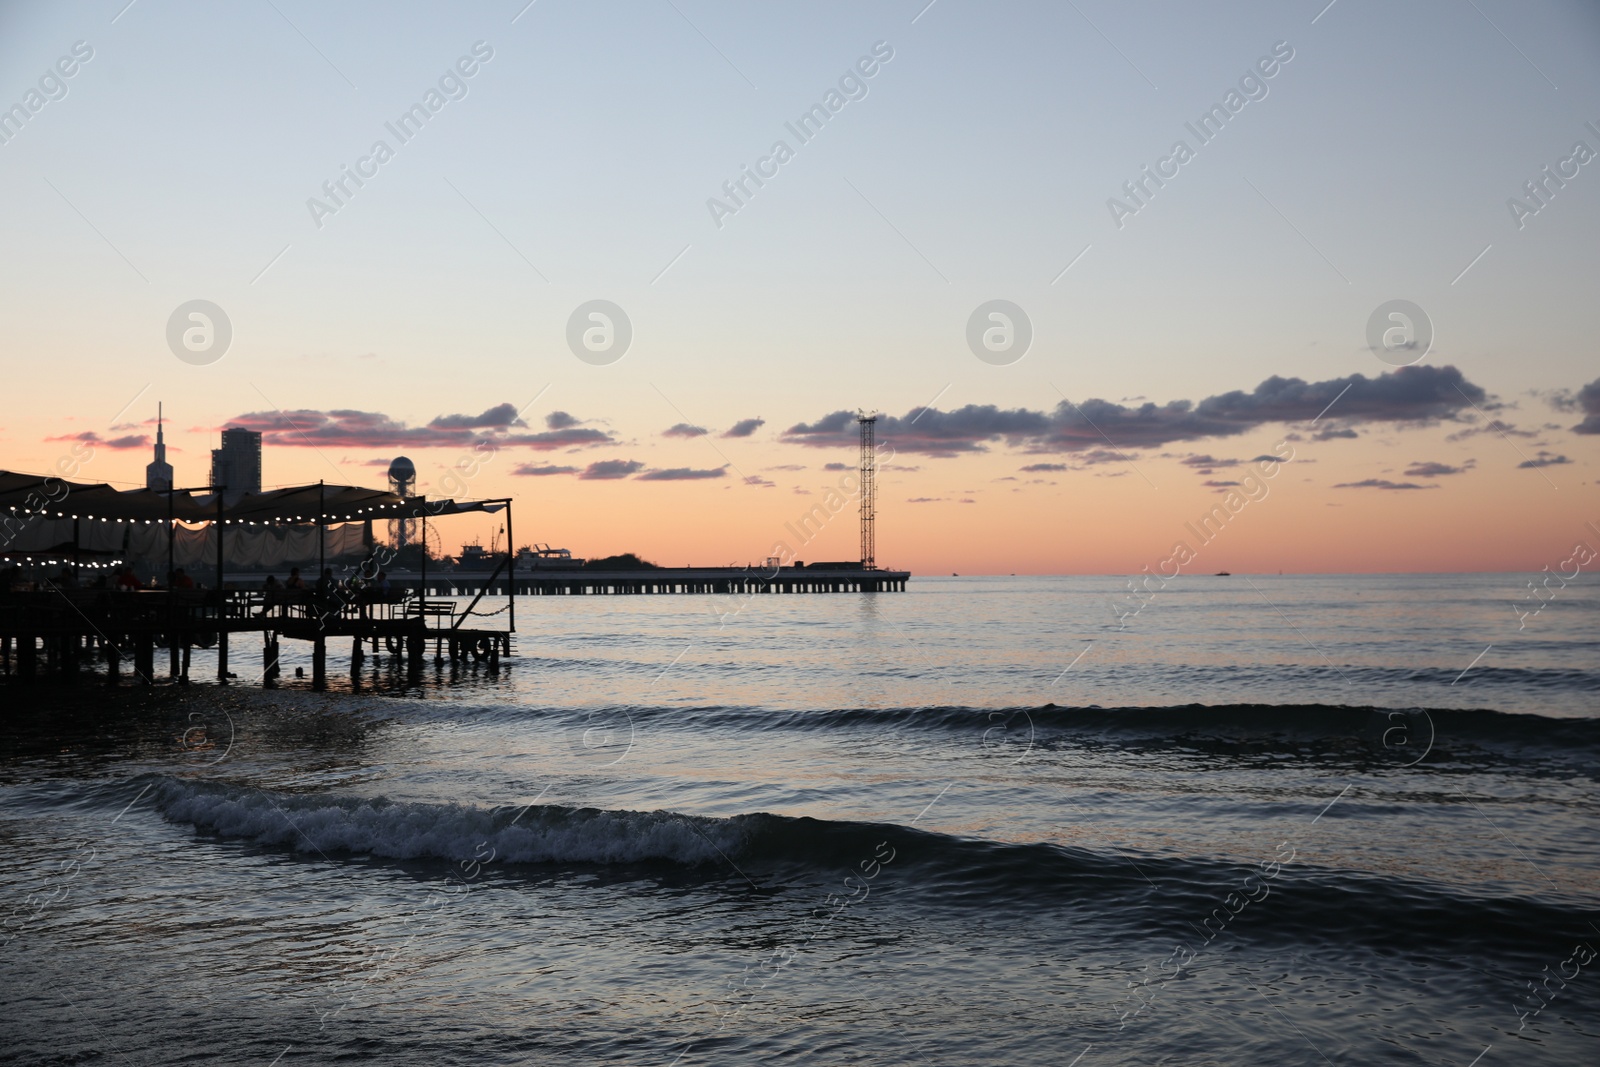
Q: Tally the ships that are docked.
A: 2